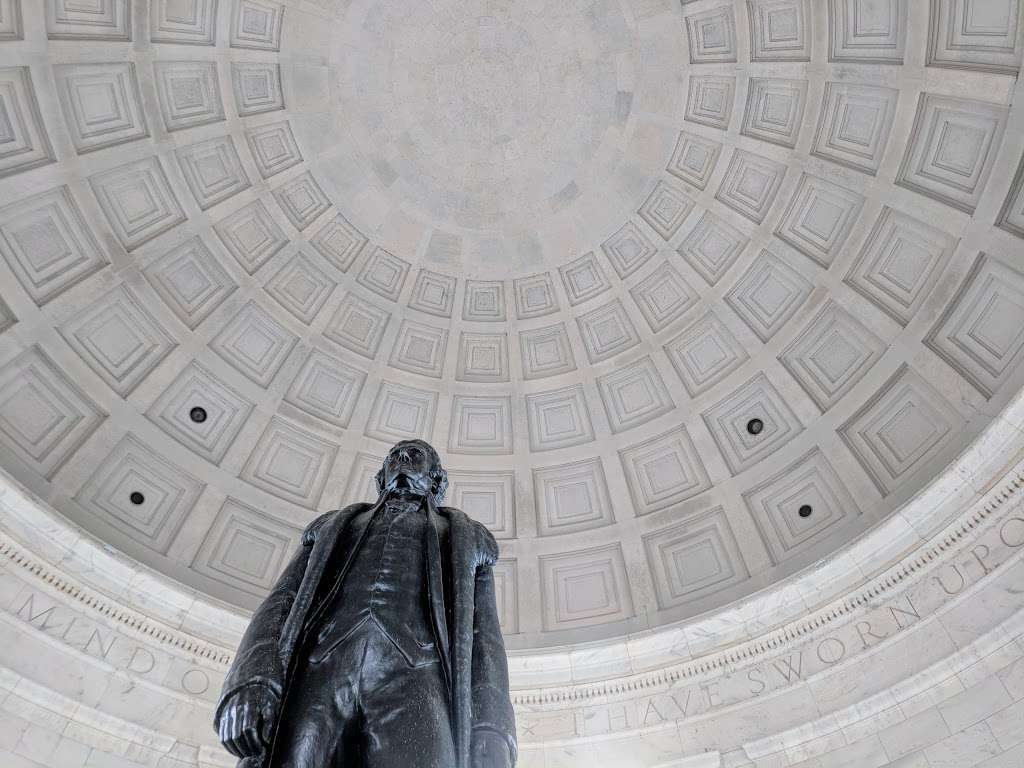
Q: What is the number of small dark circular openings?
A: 4